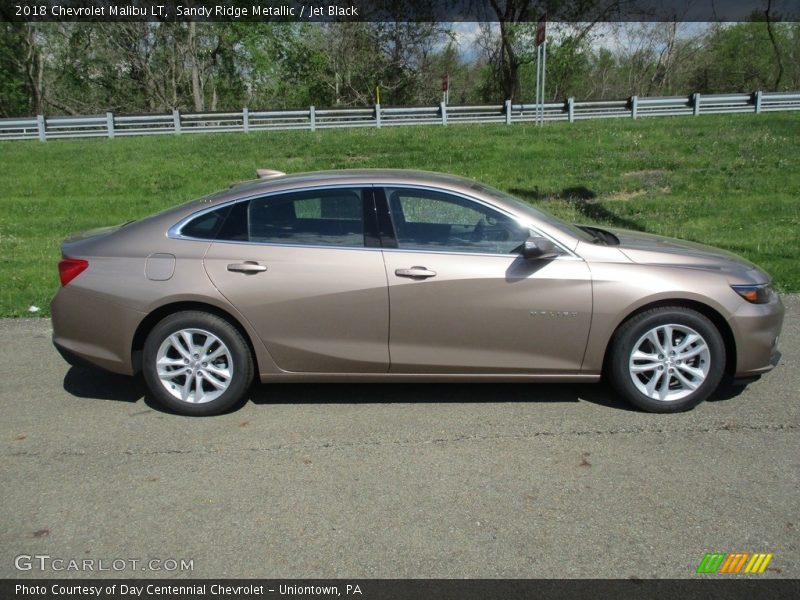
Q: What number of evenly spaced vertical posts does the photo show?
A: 12